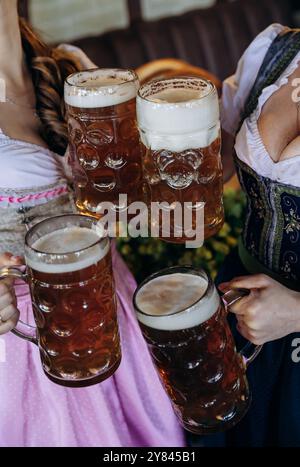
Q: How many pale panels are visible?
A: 2